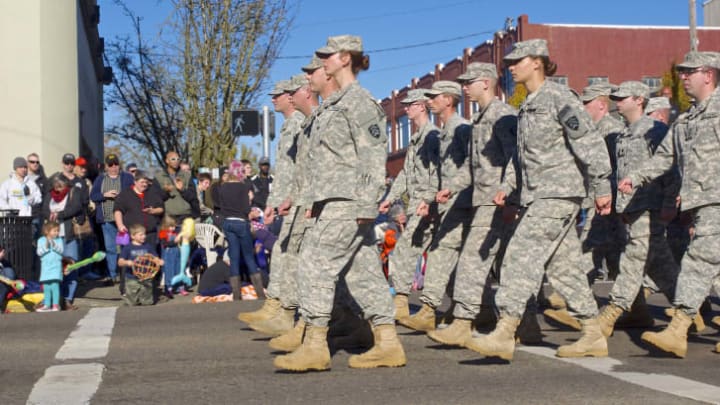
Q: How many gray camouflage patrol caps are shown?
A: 12